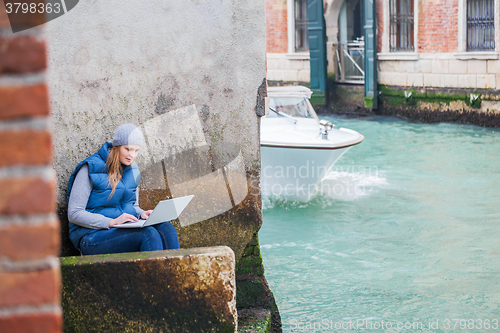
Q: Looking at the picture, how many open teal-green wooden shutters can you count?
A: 2